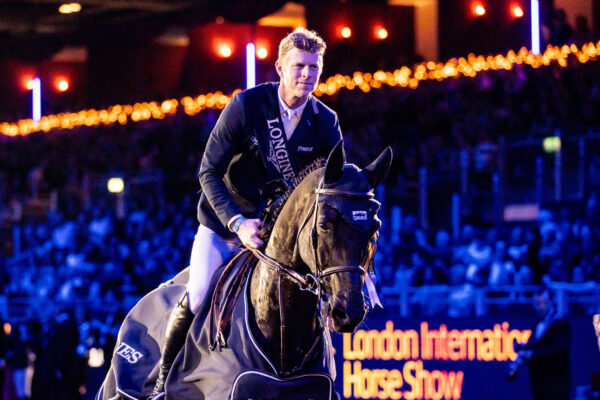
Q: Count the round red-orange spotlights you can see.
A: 8